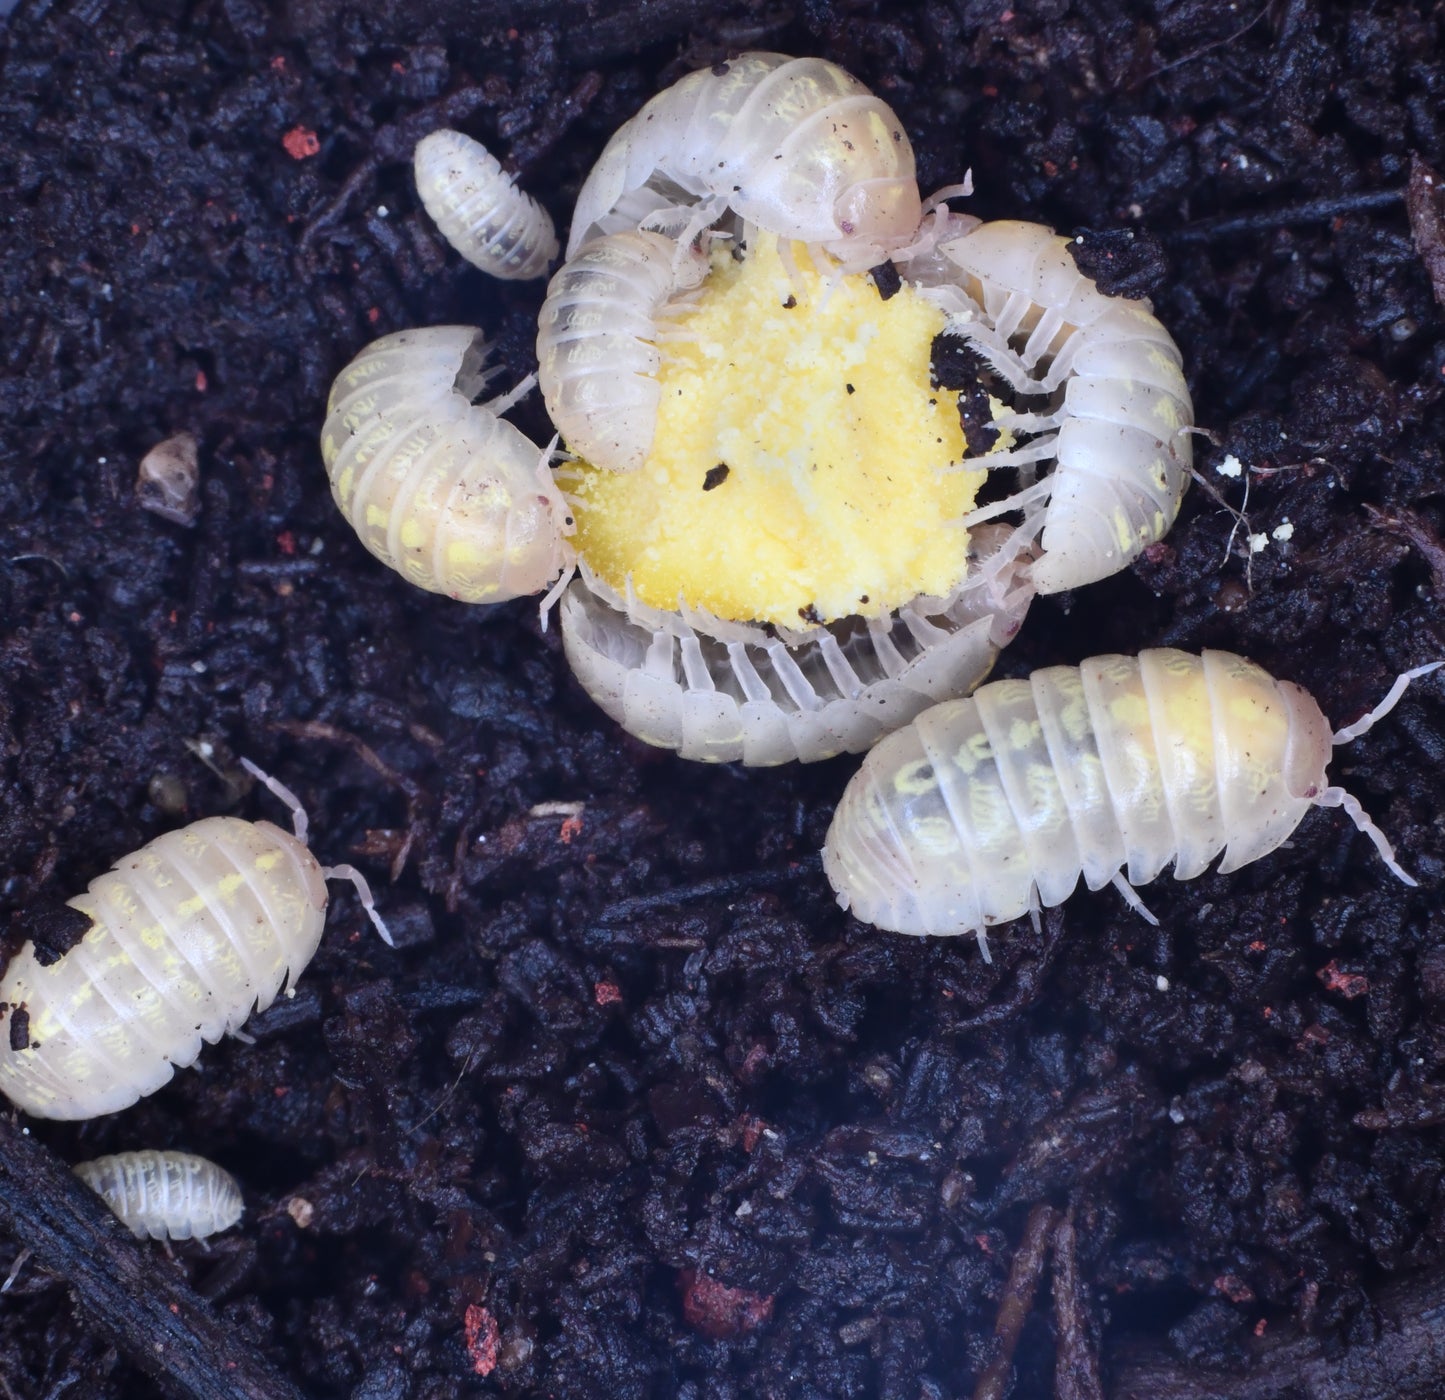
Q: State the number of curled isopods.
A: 5